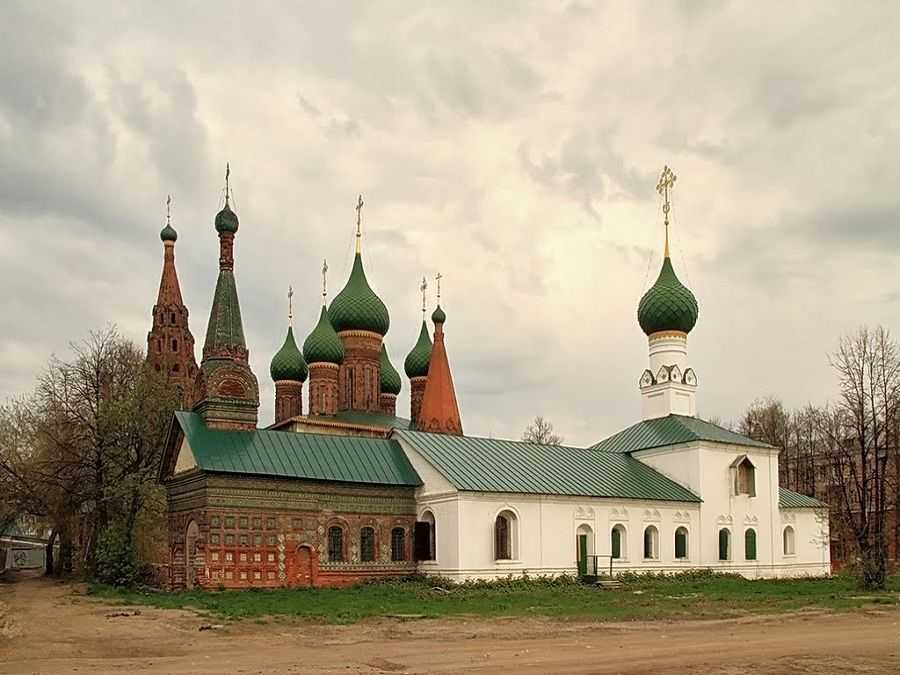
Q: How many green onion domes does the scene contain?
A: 9